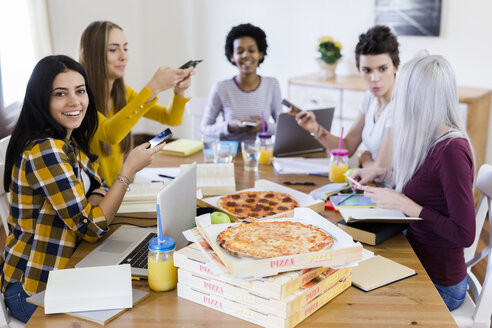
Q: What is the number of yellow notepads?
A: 1